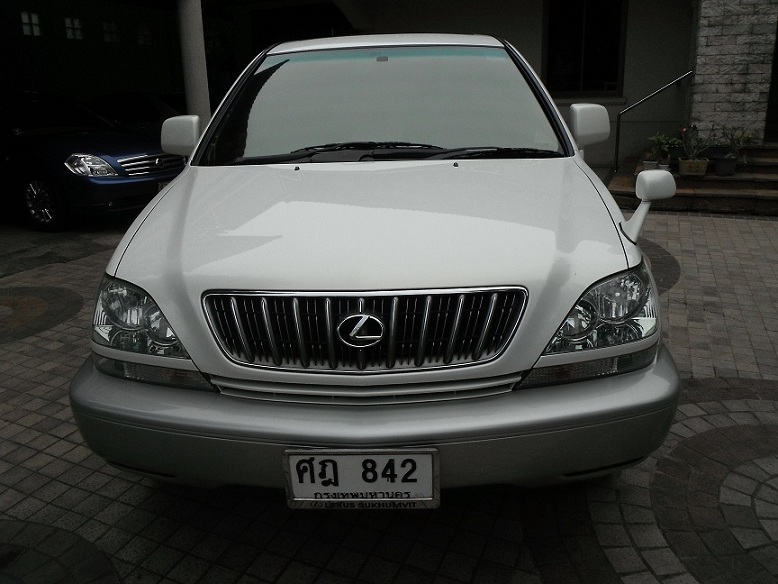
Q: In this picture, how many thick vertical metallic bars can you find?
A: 9